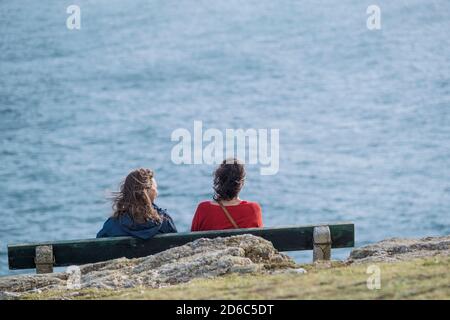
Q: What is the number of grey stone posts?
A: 2